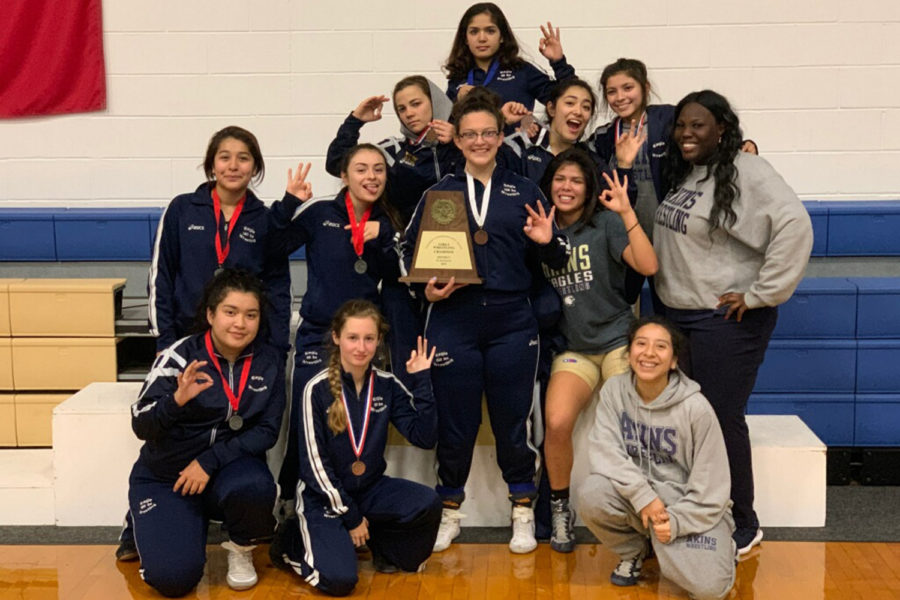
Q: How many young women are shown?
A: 12